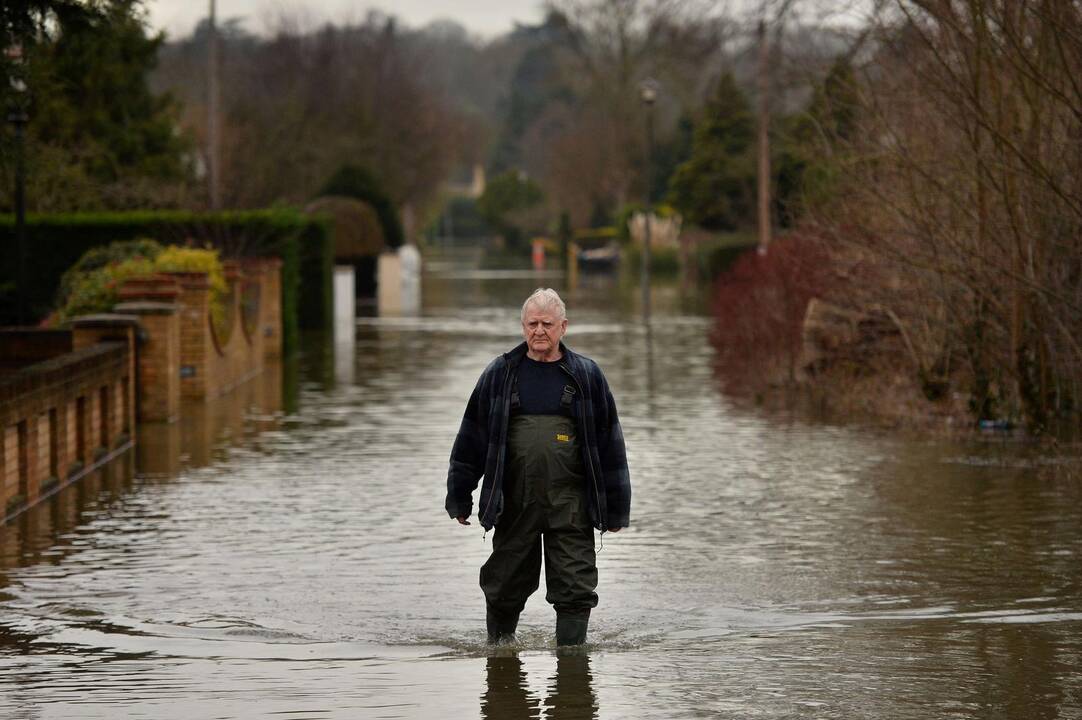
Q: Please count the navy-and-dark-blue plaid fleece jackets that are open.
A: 1